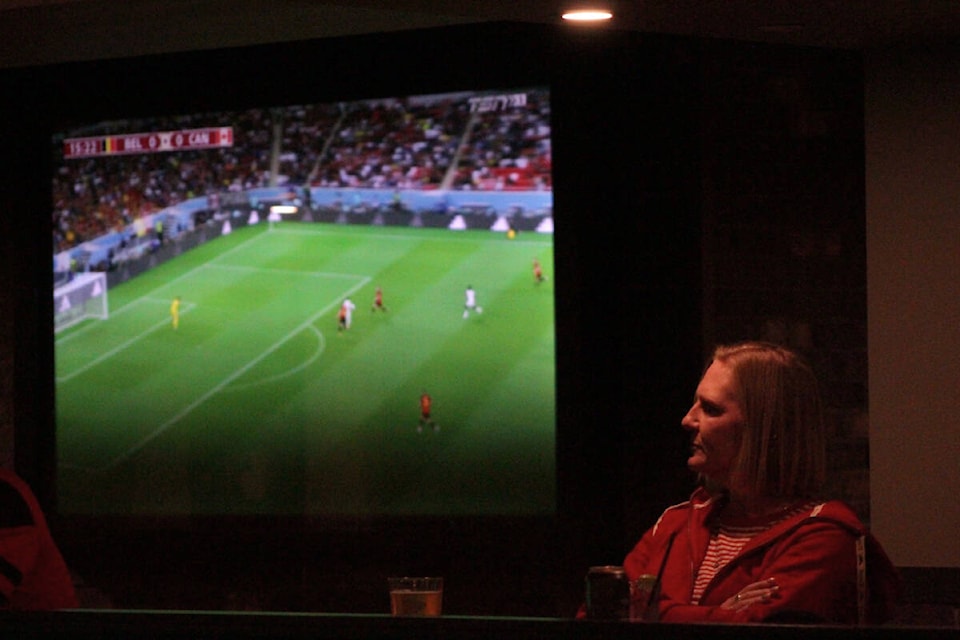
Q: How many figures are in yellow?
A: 1